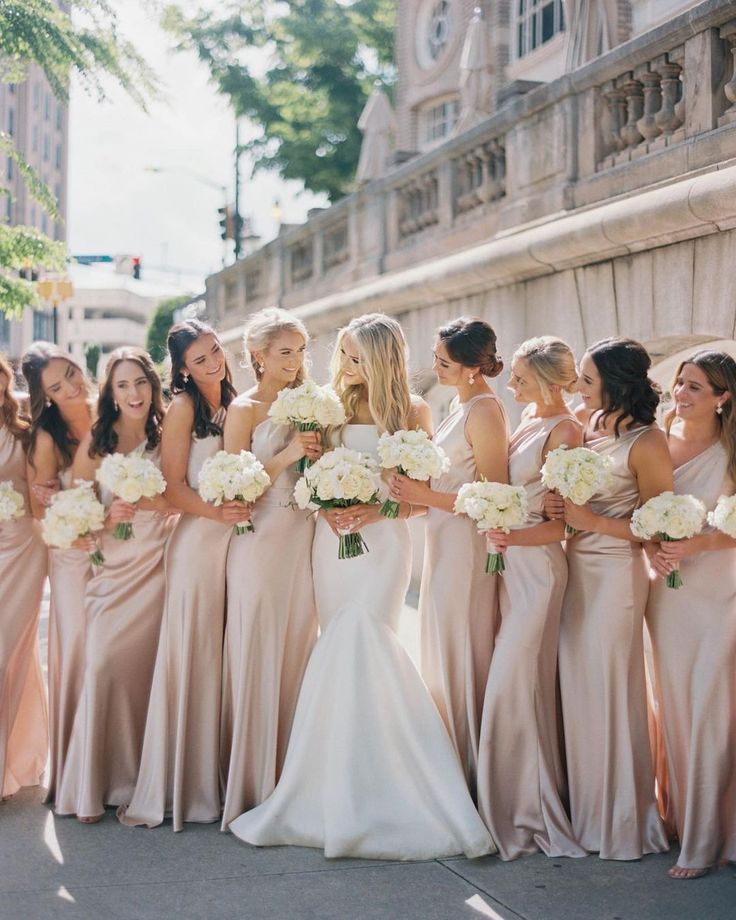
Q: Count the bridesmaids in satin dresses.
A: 9